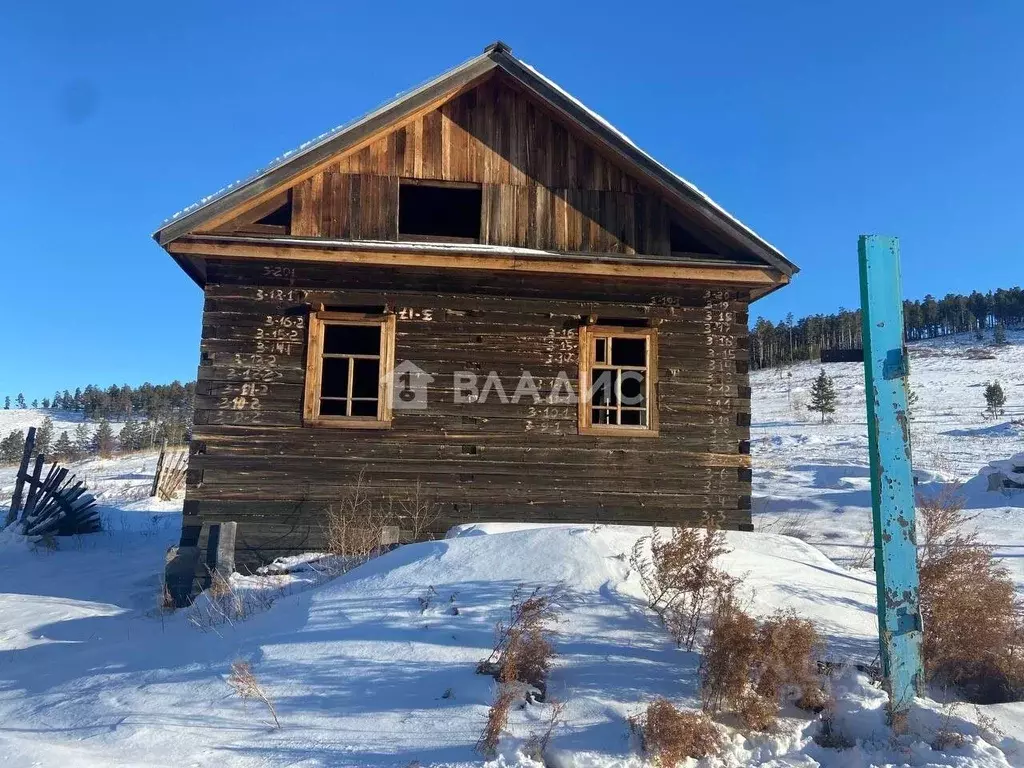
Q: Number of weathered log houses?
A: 1